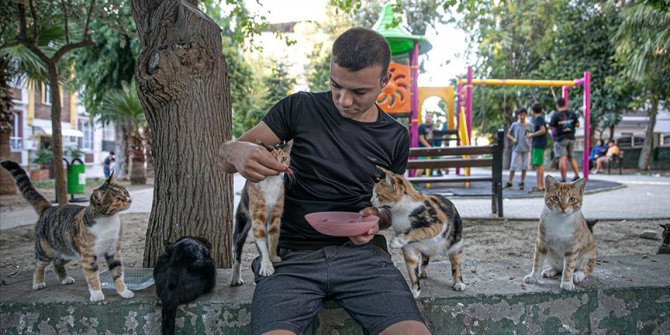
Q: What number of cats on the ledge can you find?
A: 5